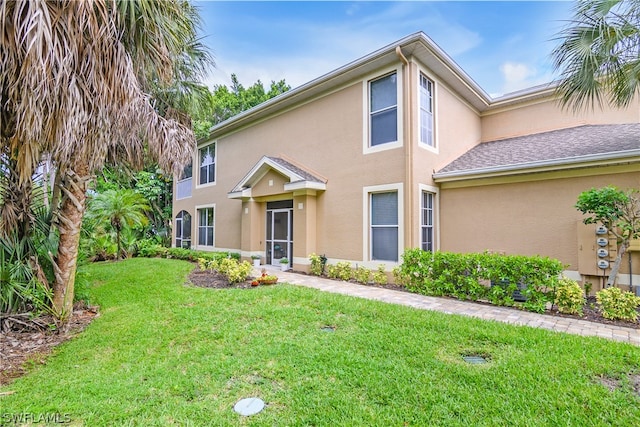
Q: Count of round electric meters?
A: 4